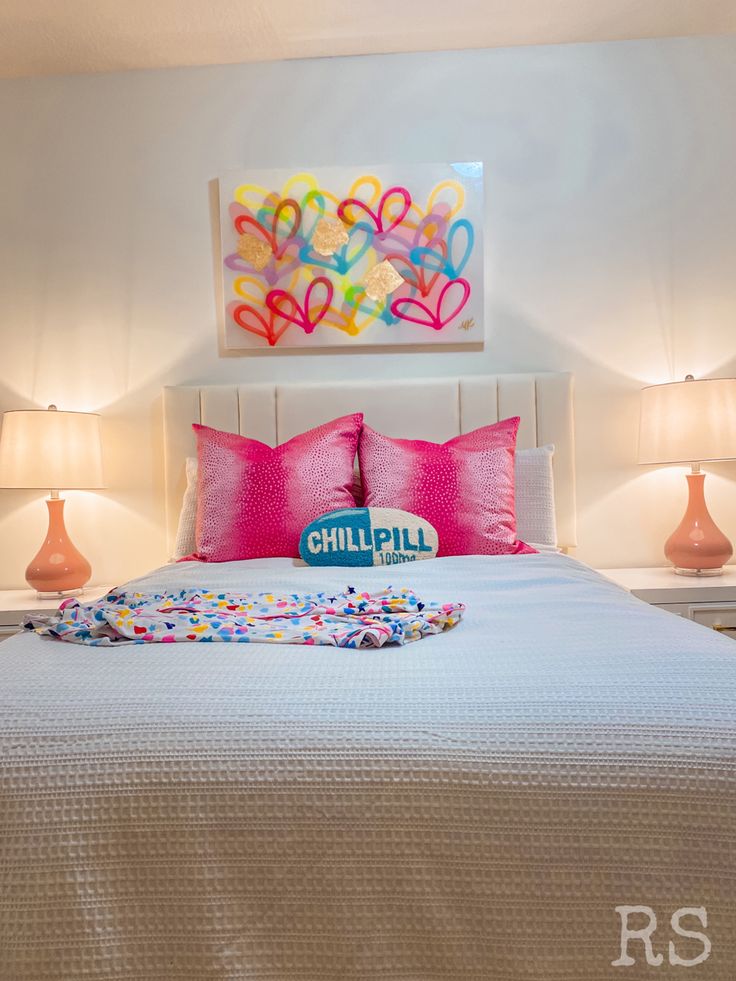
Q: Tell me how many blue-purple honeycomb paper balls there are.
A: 0